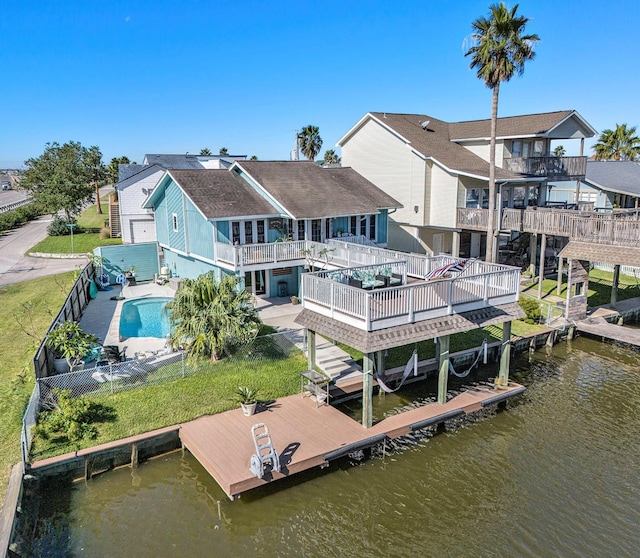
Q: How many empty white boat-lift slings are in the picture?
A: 2